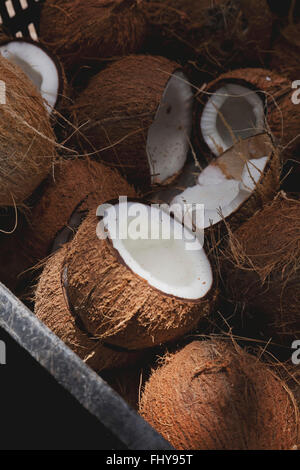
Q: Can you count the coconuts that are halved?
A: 5